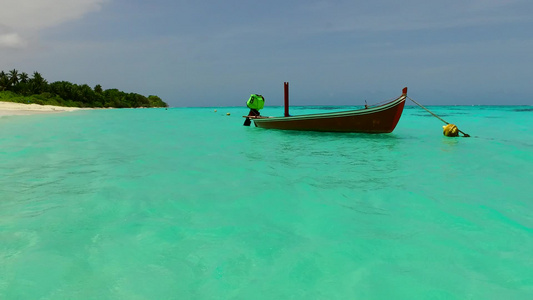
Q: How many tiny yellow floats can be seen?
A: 2